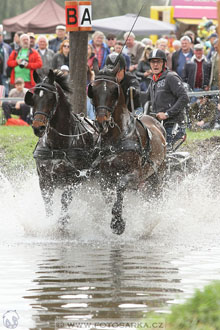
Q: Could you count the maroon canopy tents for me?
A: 1